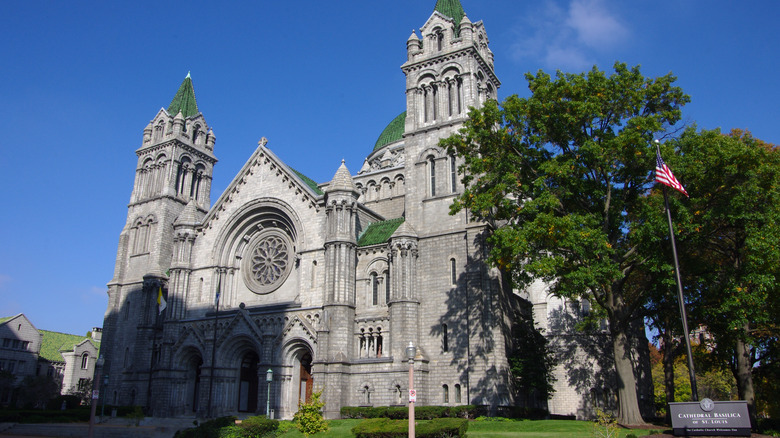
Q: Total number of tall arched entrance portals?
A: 3